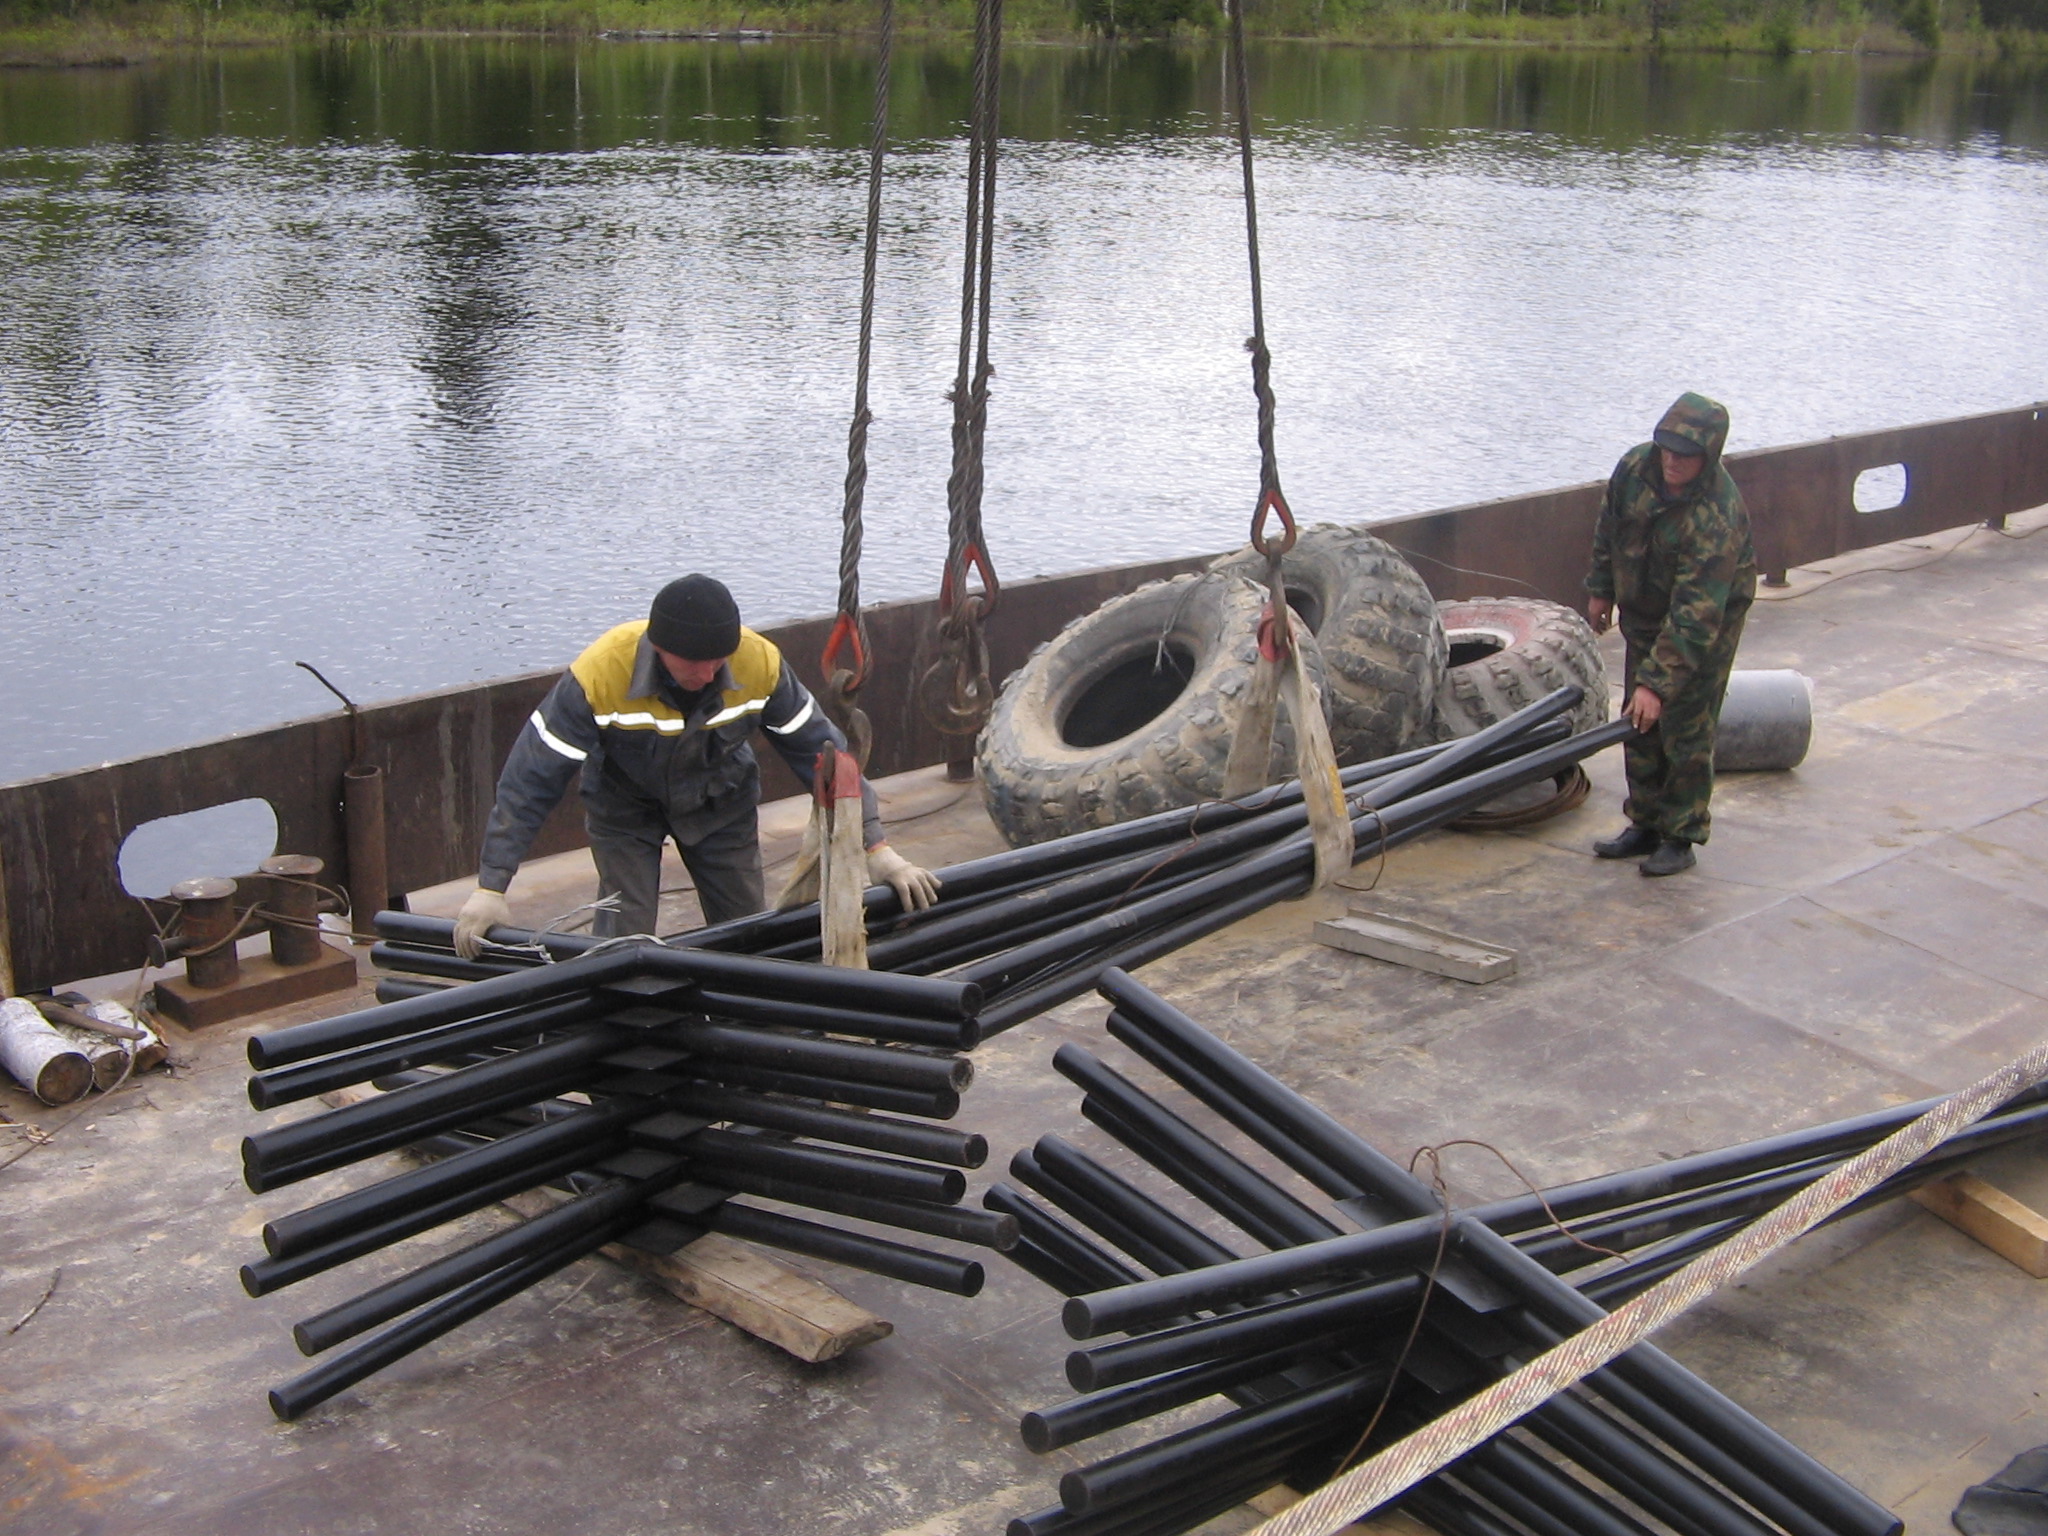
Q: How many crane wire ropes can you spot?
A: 4